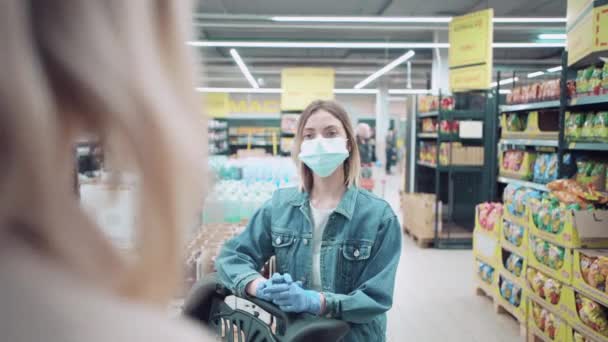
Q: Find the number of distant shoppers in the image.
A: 2